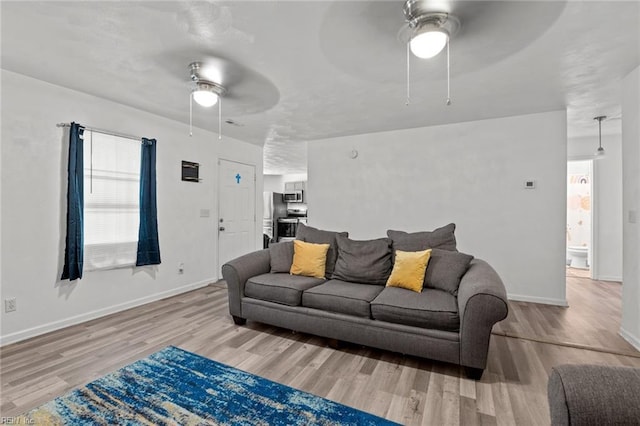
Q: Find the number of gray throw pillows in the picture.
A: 2